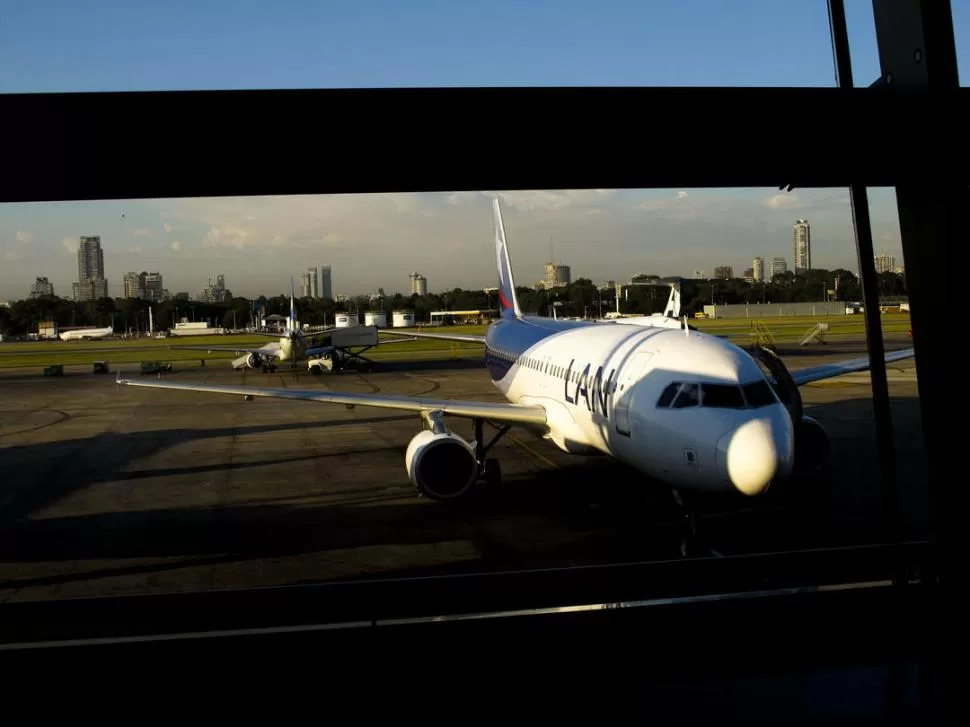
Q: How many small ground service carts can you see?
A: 3